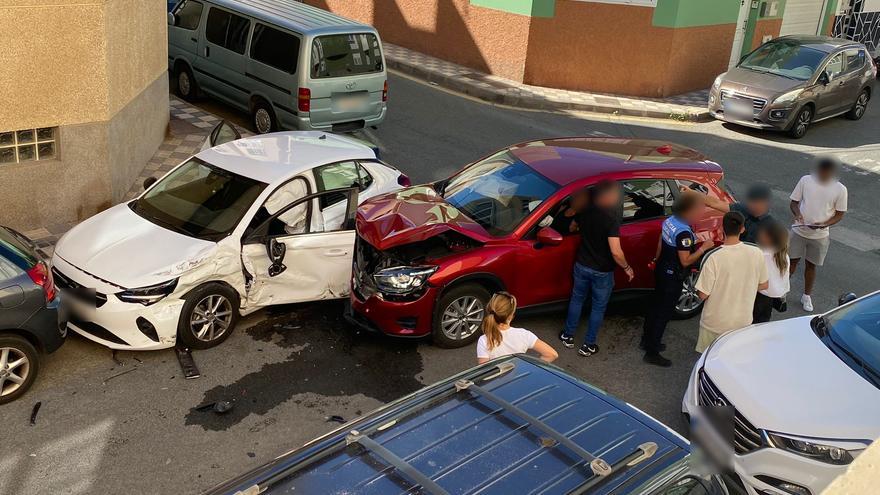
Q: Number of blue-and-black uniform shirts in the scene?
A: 1